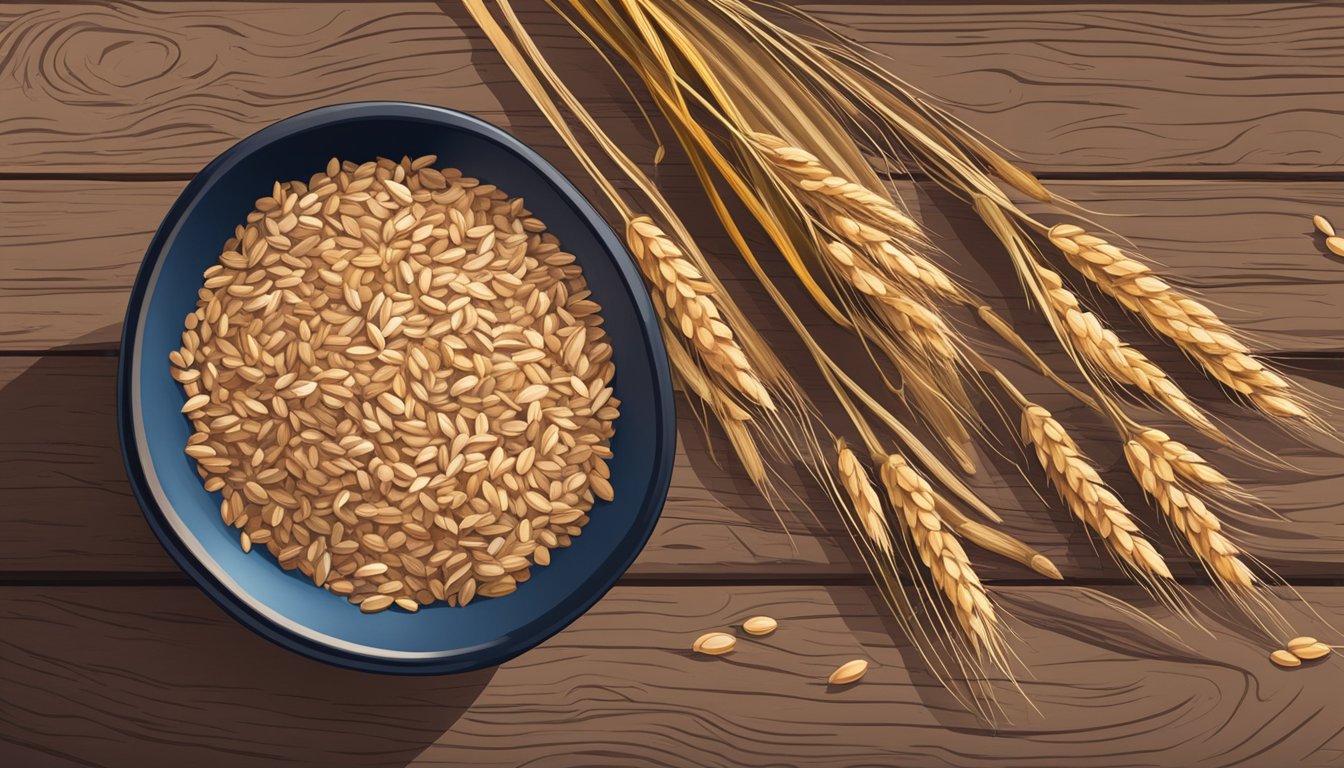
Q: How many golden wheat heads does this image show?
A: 11